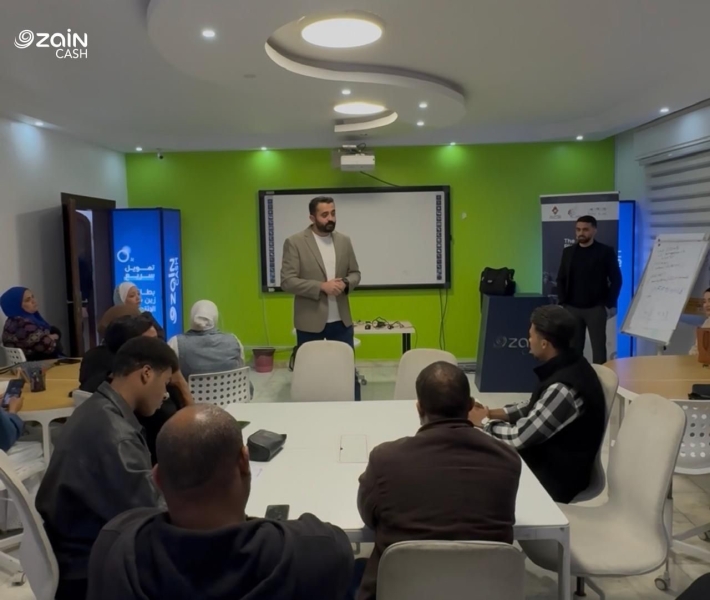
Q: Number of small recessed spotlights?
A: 10